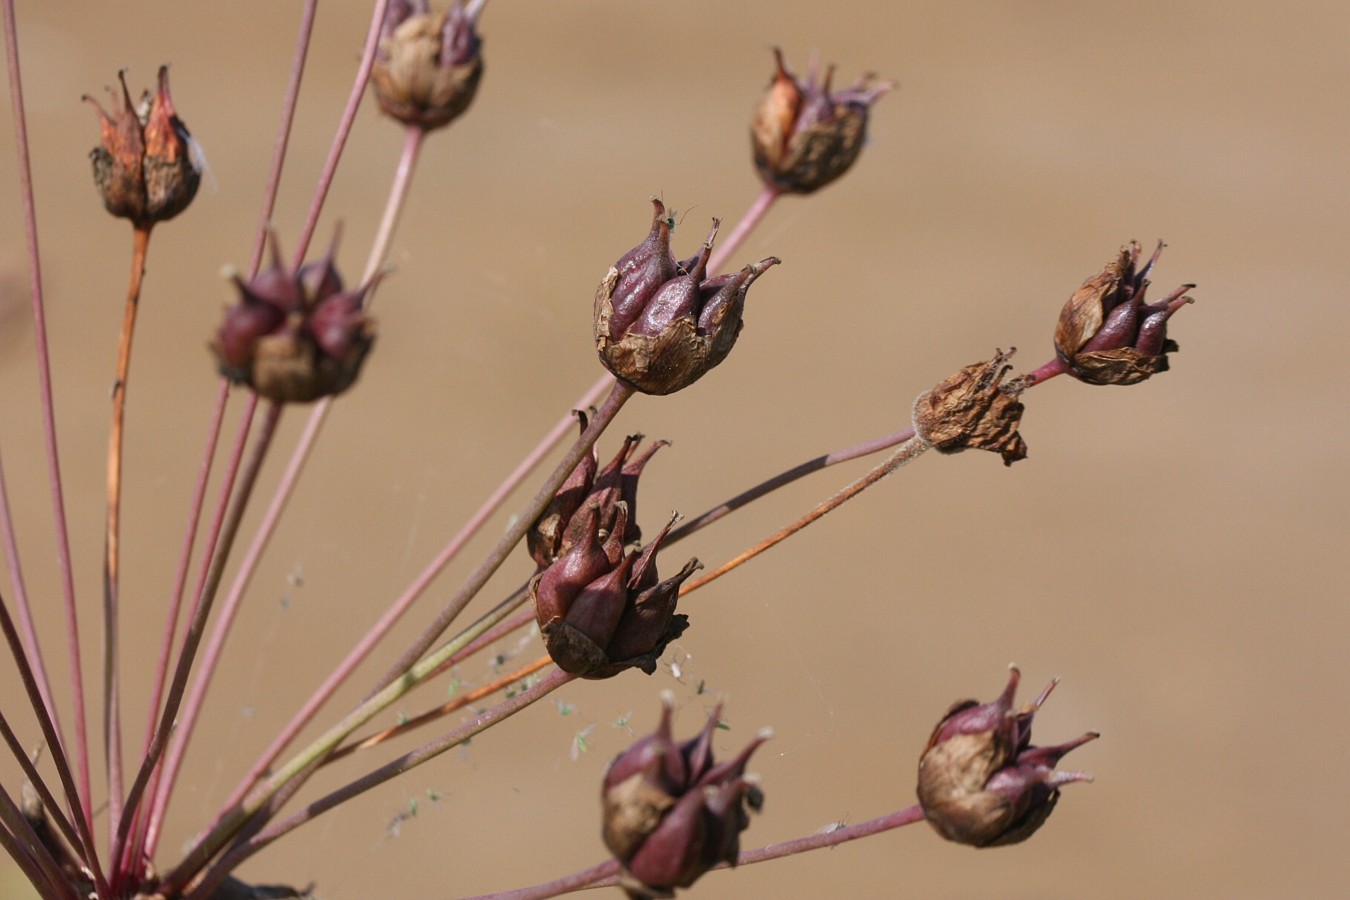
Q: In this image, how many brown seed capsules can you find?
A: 11